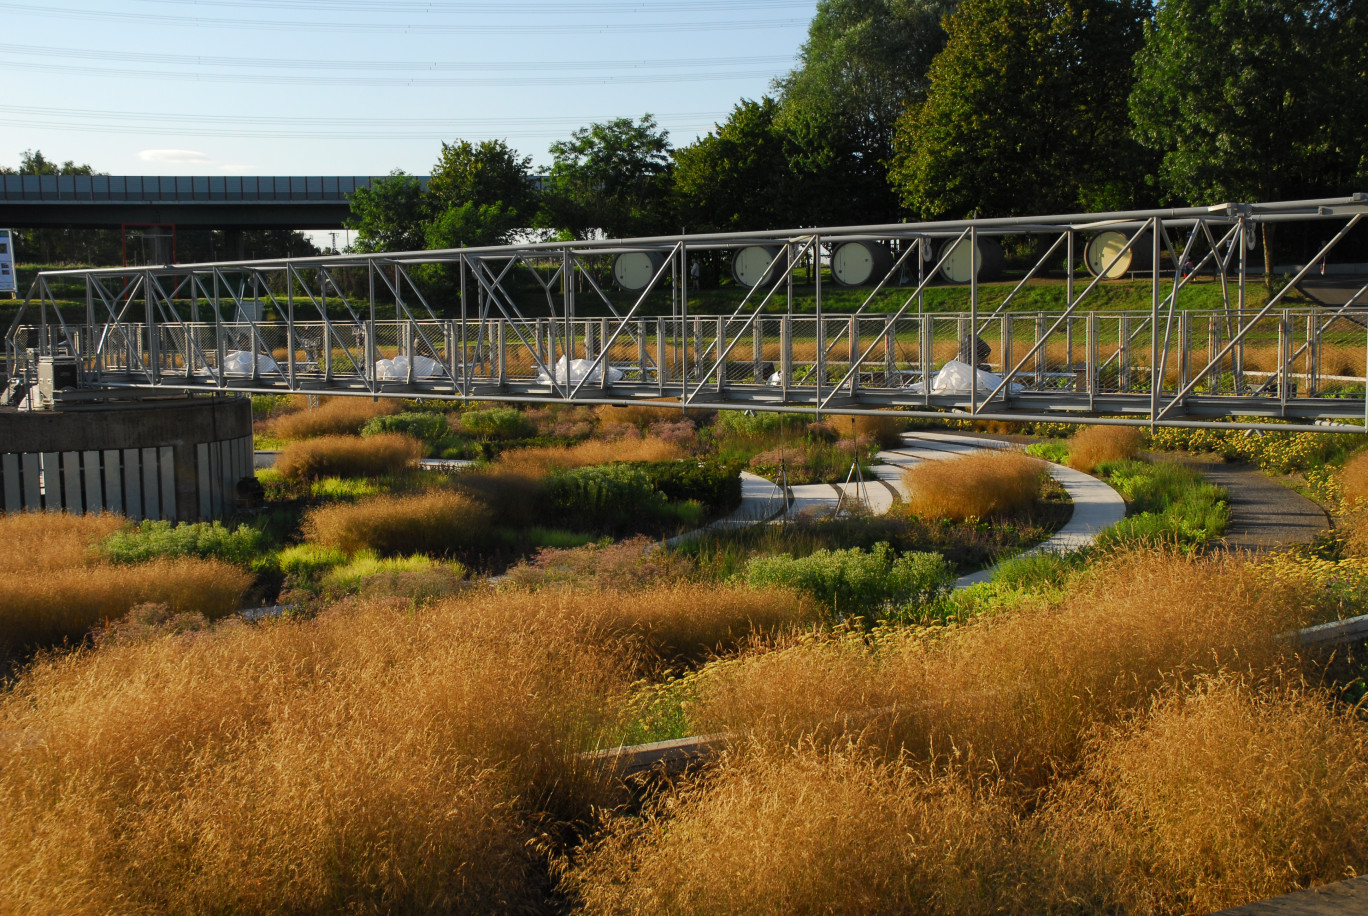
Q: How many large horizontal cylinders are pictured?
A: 5